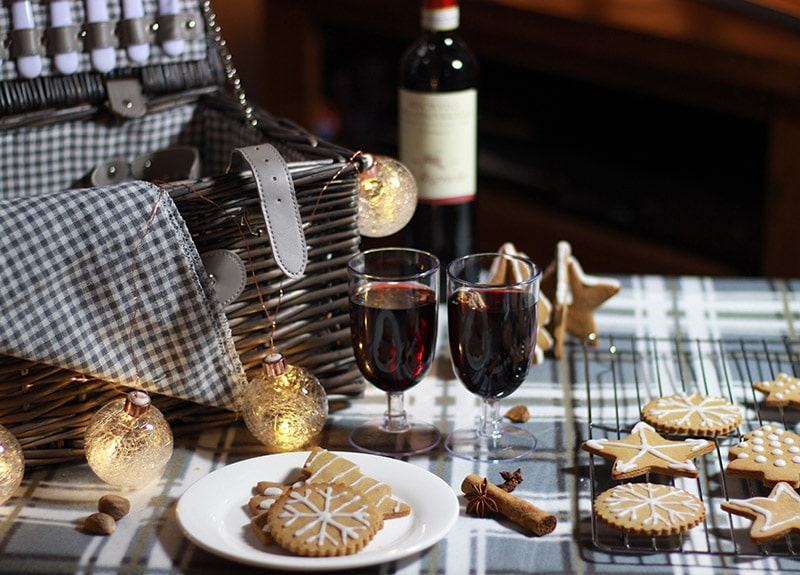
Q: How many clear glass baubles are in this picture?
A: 4